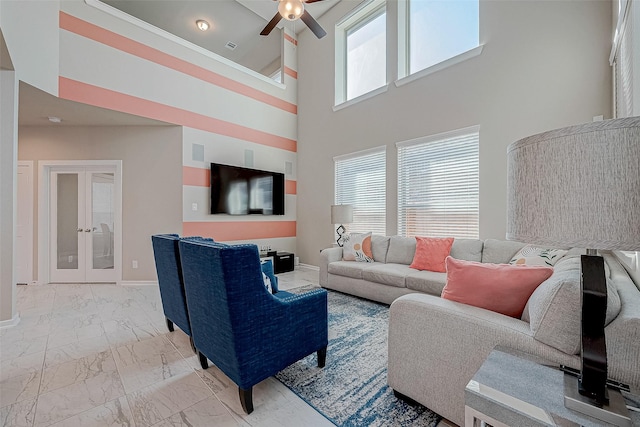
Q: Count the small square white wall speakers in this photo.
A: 3